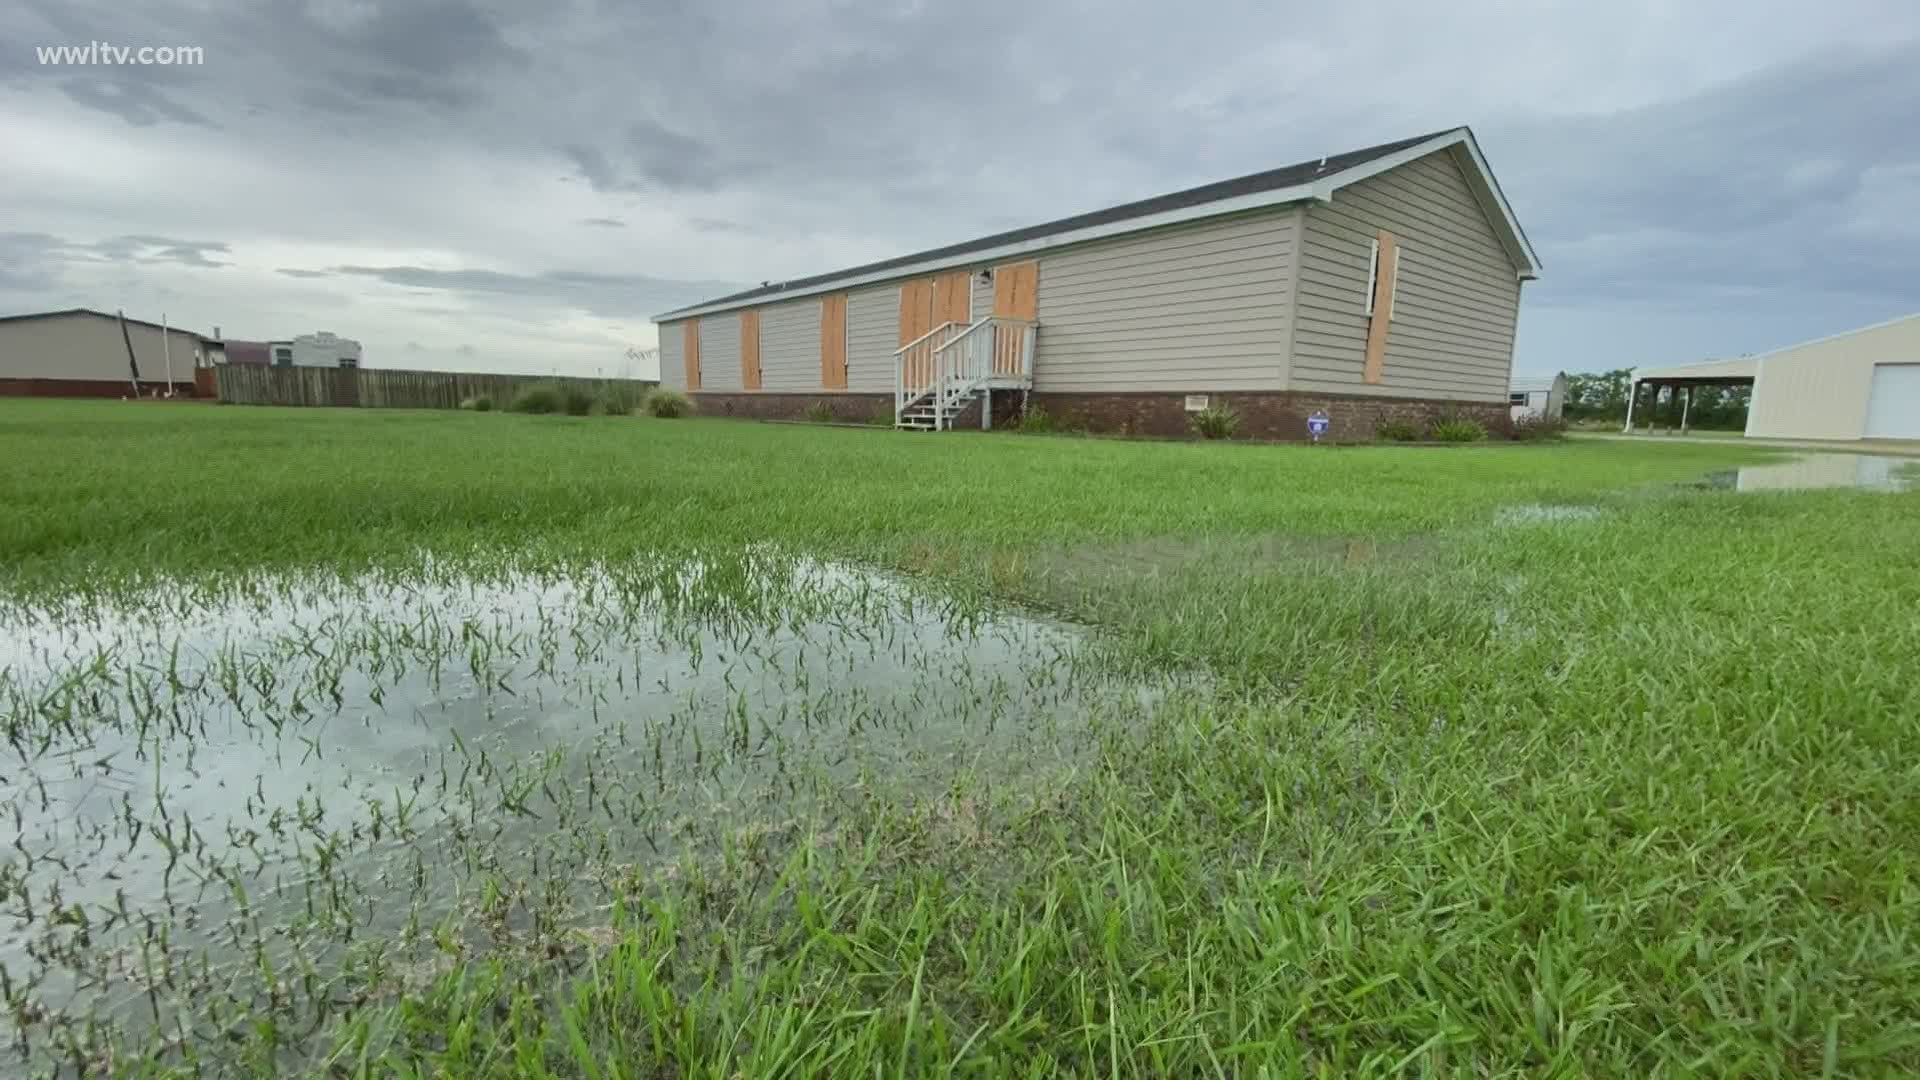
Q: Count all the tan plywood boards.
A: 7